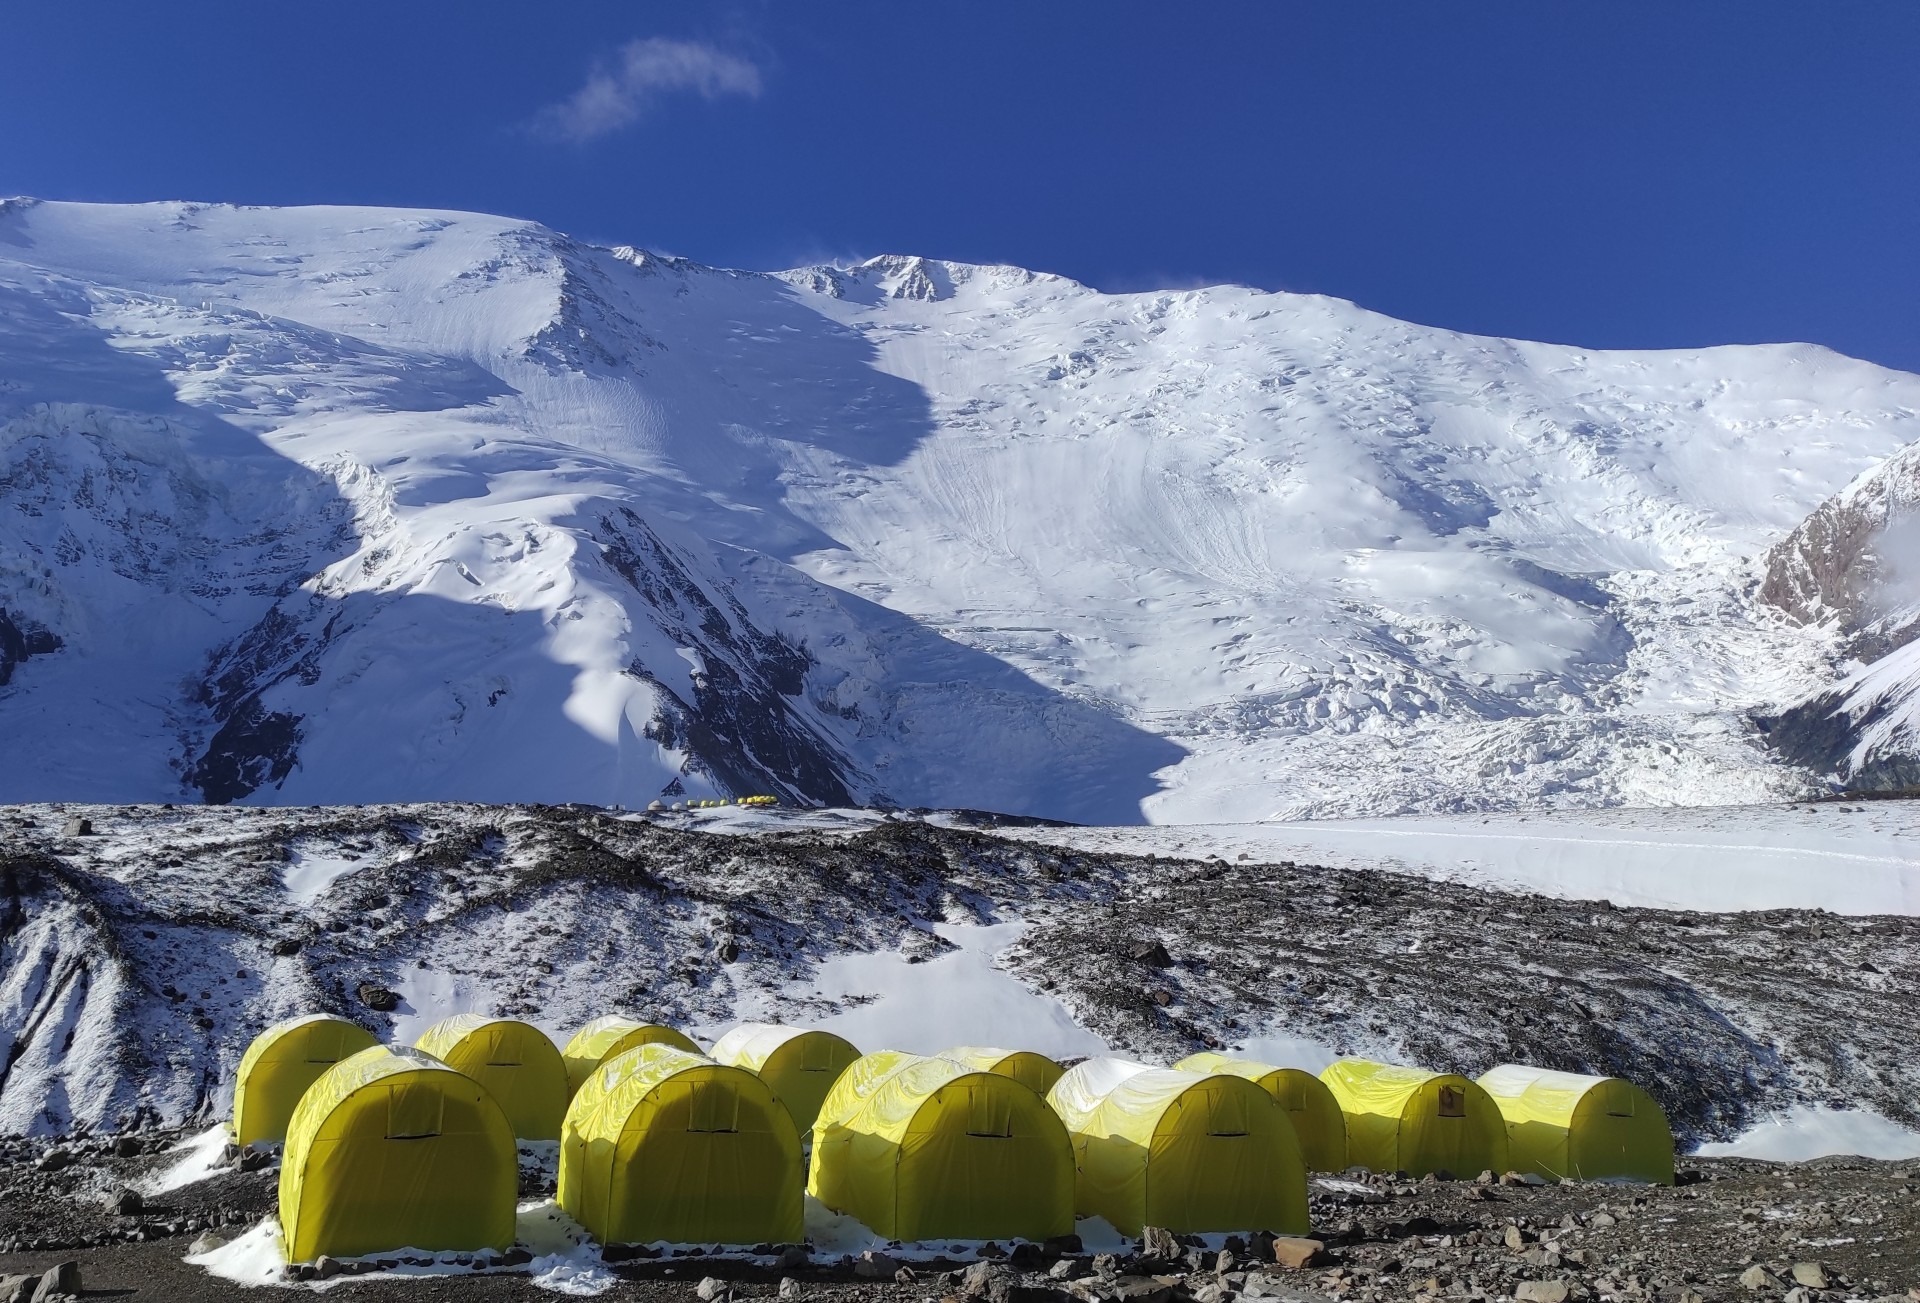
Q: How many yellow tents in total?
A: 12